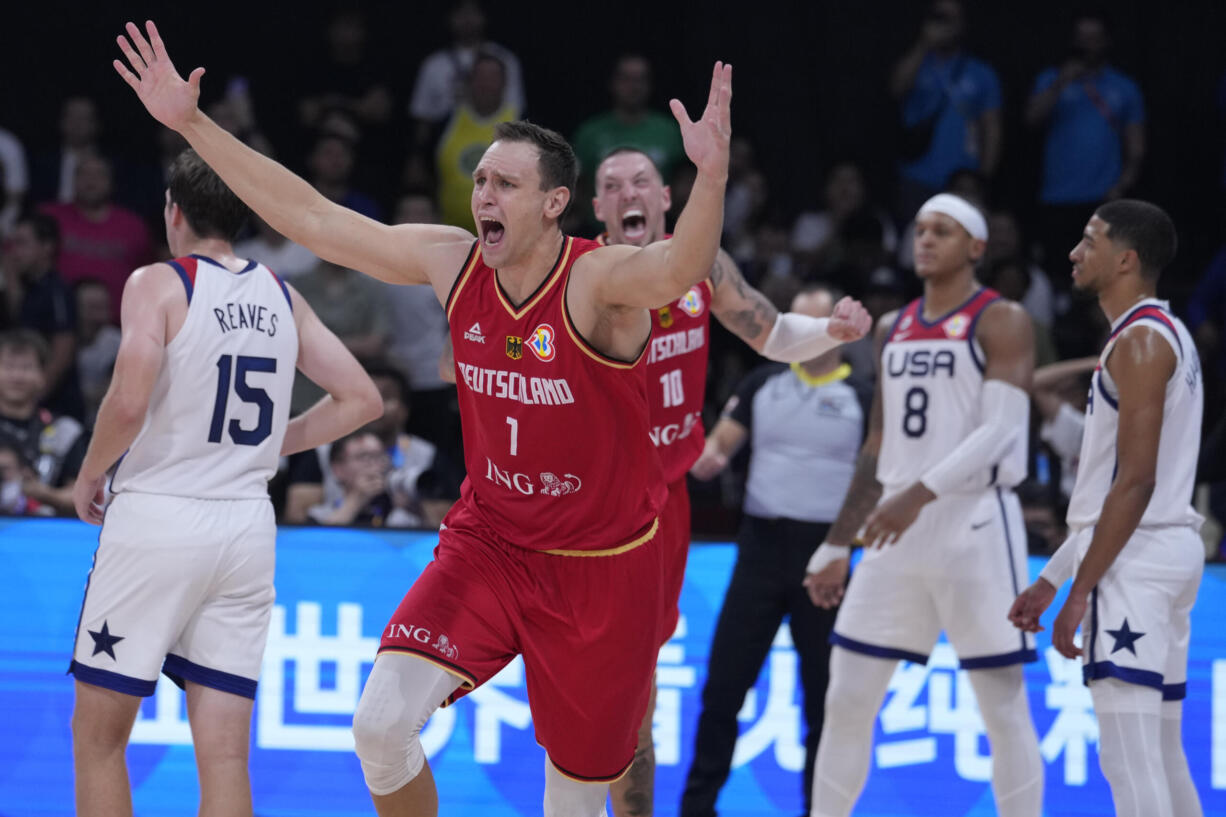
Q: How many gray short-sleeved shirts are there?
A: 1